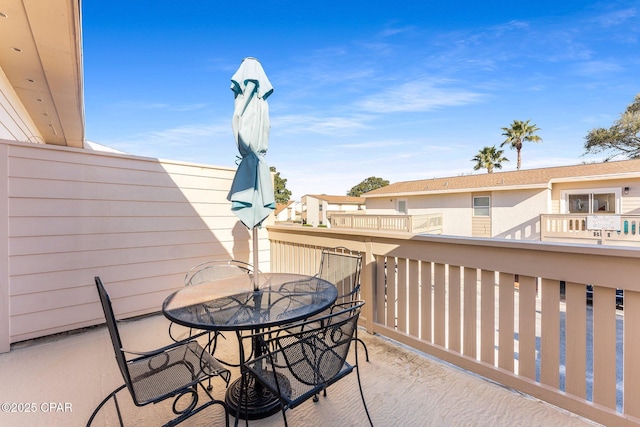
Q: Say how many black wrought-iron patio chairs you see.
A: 4